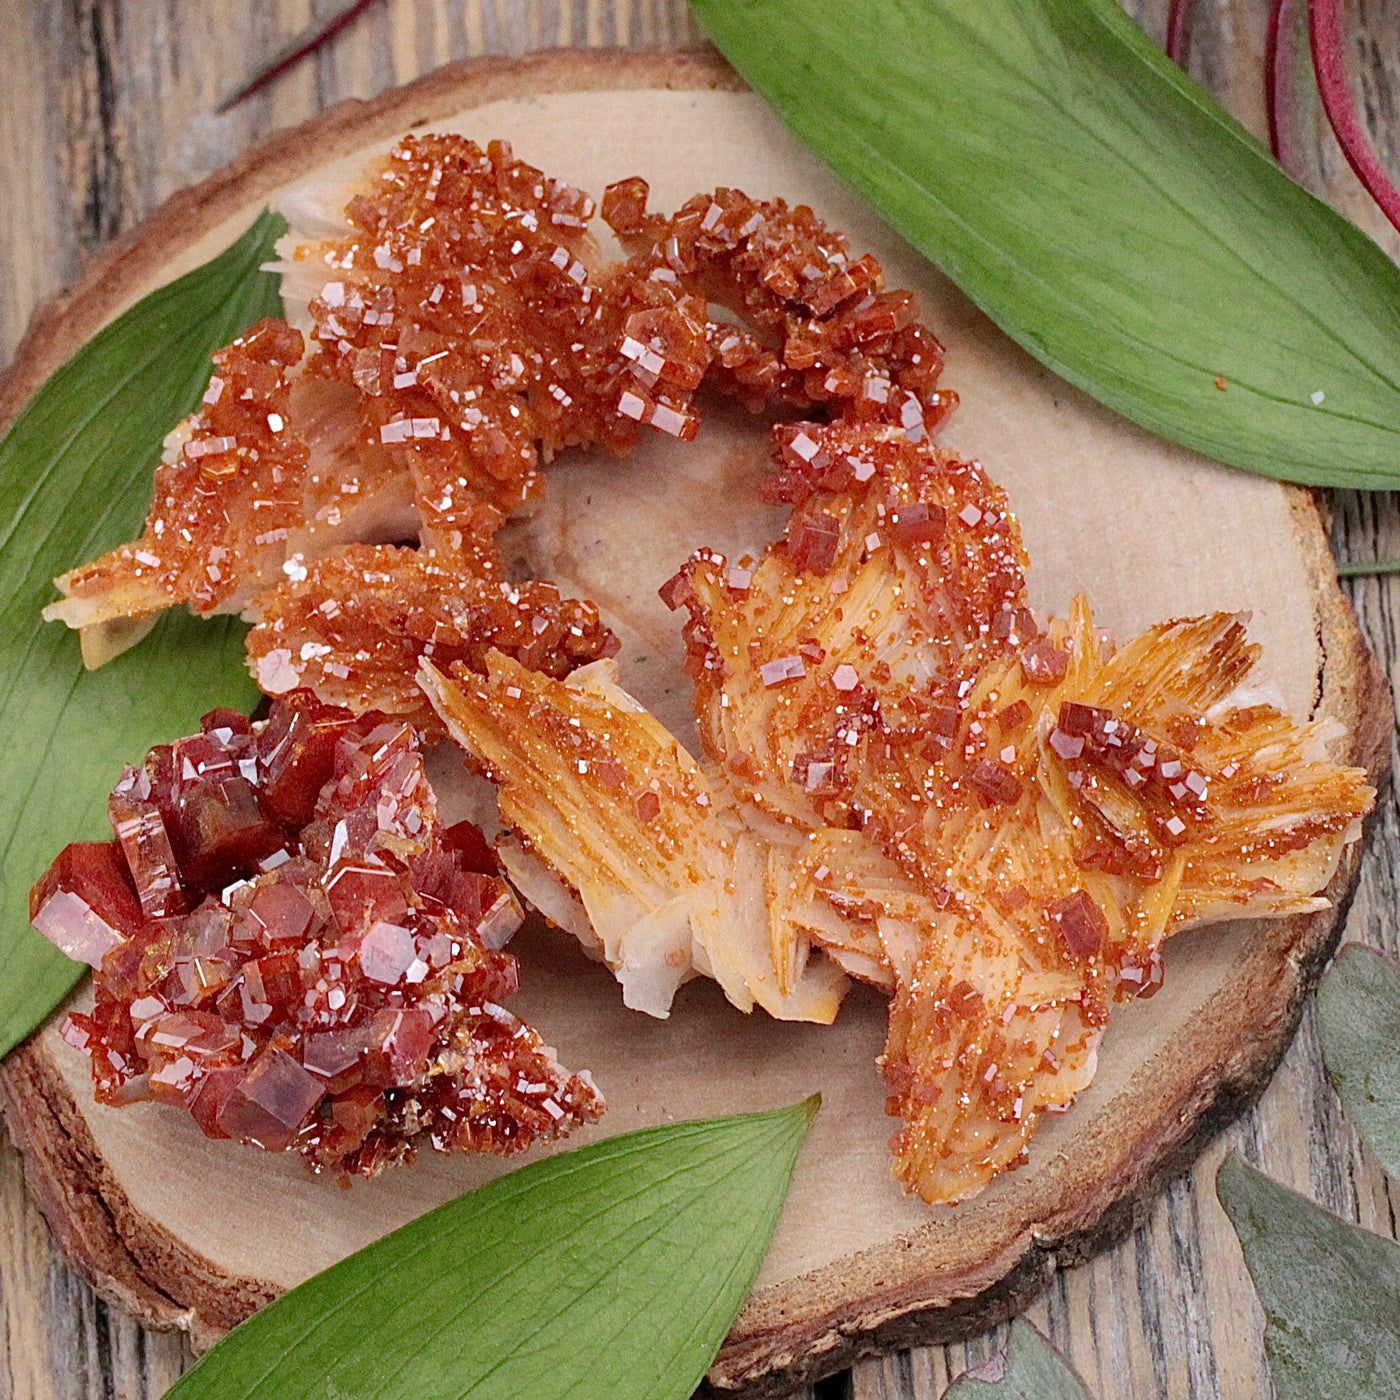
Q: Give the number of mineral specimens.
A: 3